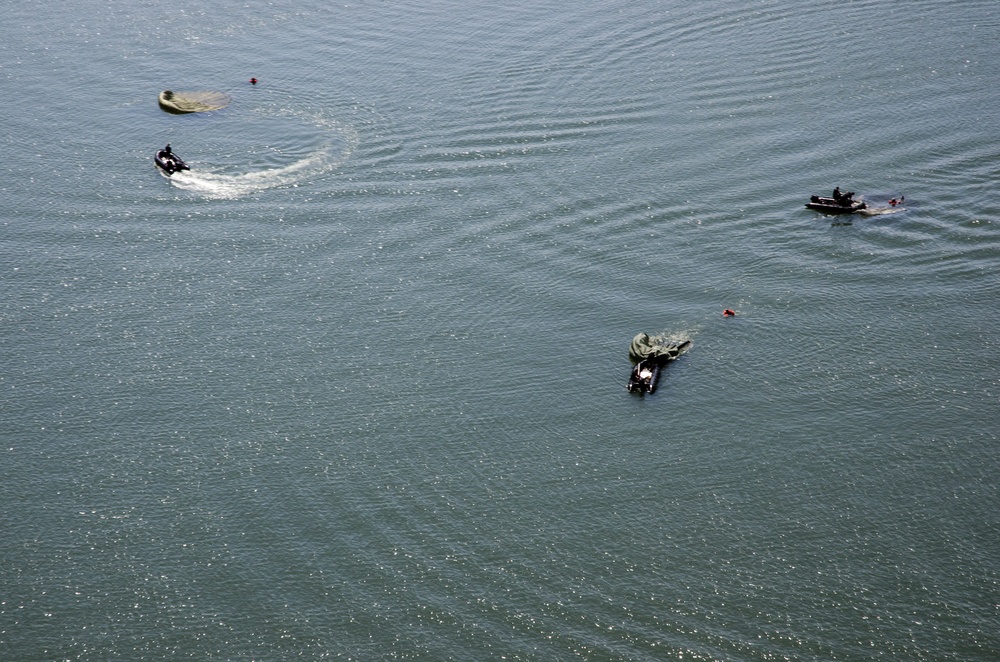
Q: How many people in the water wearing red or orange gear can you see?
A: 3